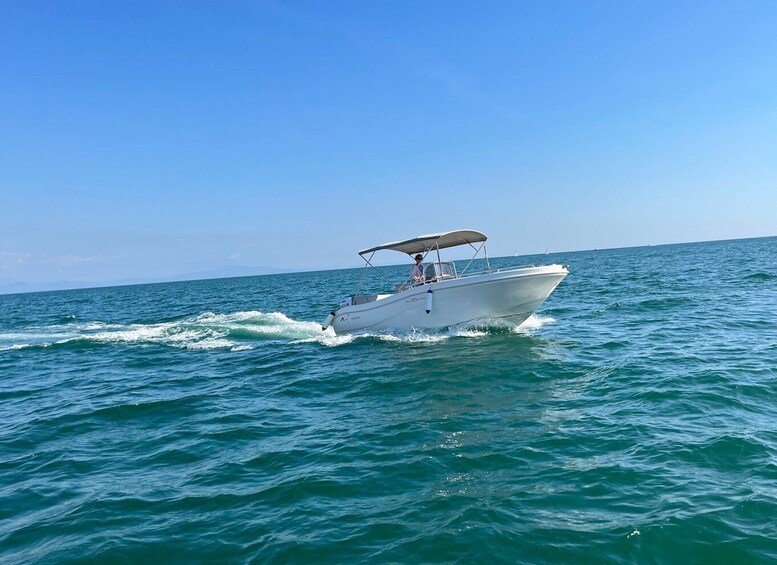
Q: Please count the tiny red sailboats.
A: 0